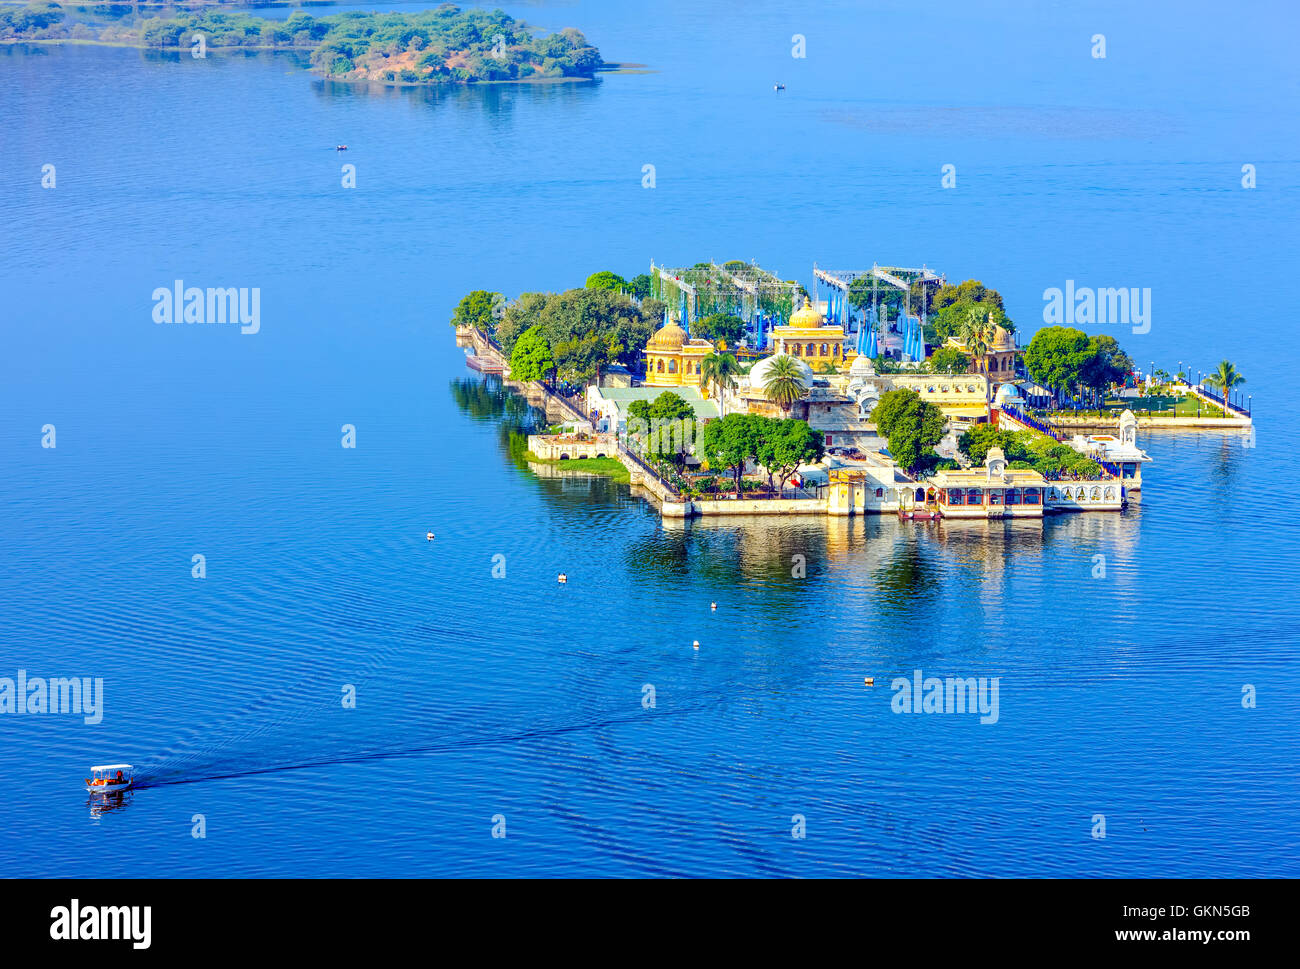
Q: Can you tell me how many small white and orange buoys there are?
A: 5